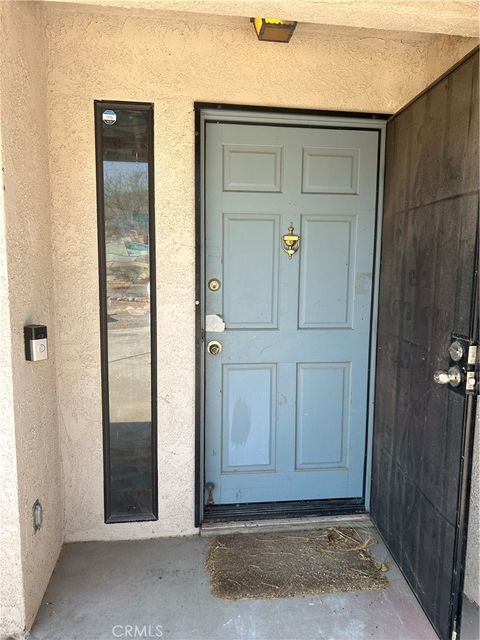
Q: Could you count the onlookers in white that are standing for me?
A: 0